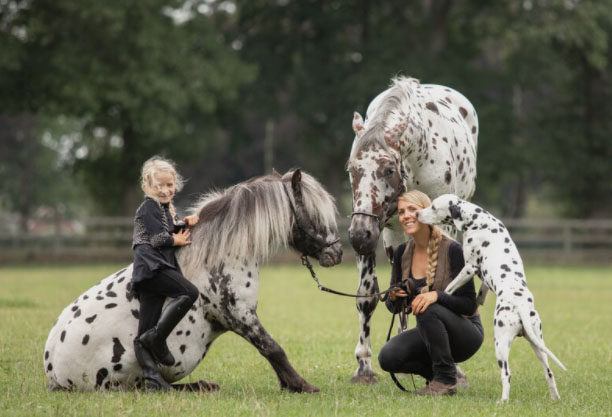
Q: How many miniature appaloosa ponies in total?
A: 1